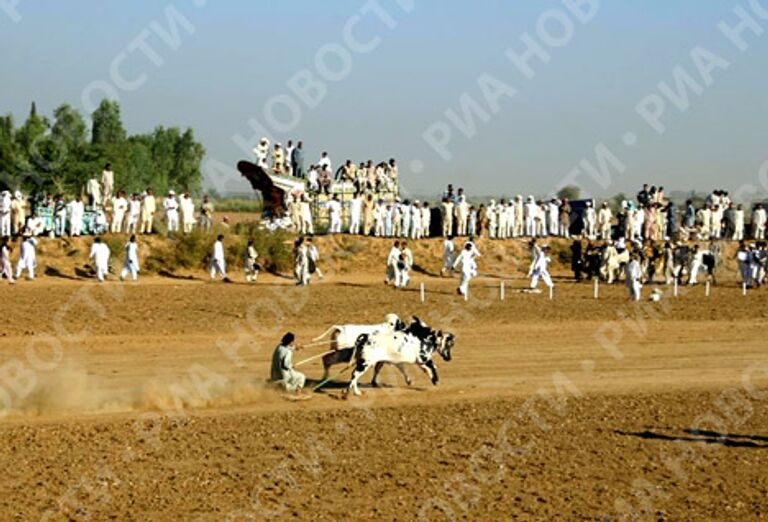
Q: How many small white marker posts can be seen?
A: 8